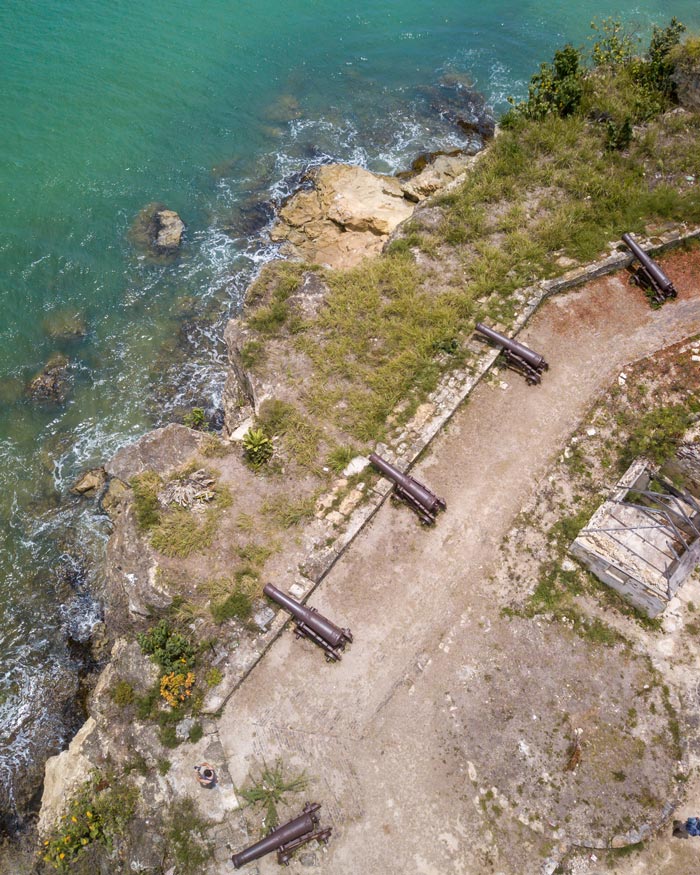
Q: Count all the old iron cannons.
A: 5